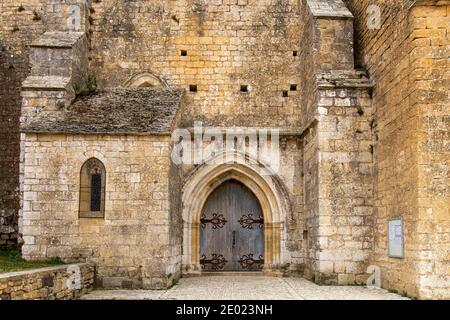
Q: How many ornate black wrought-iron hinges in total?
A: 4